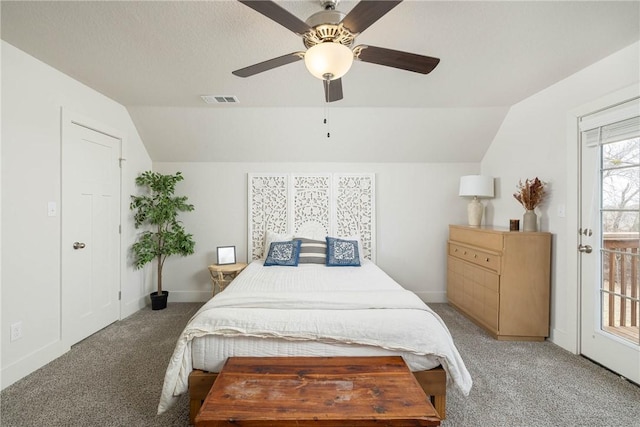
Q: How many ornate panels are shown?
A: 3